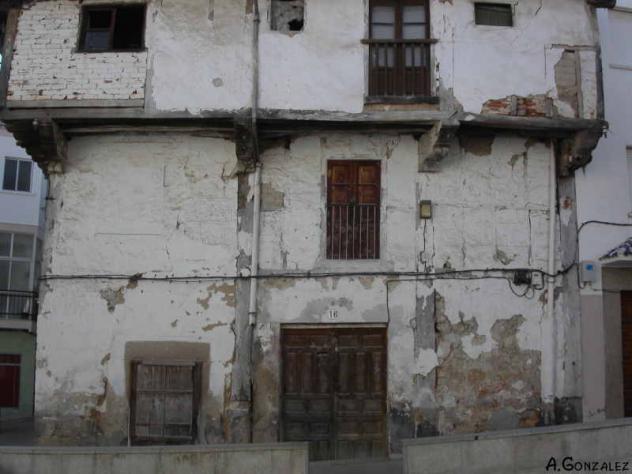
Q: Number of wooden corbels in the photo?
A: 4